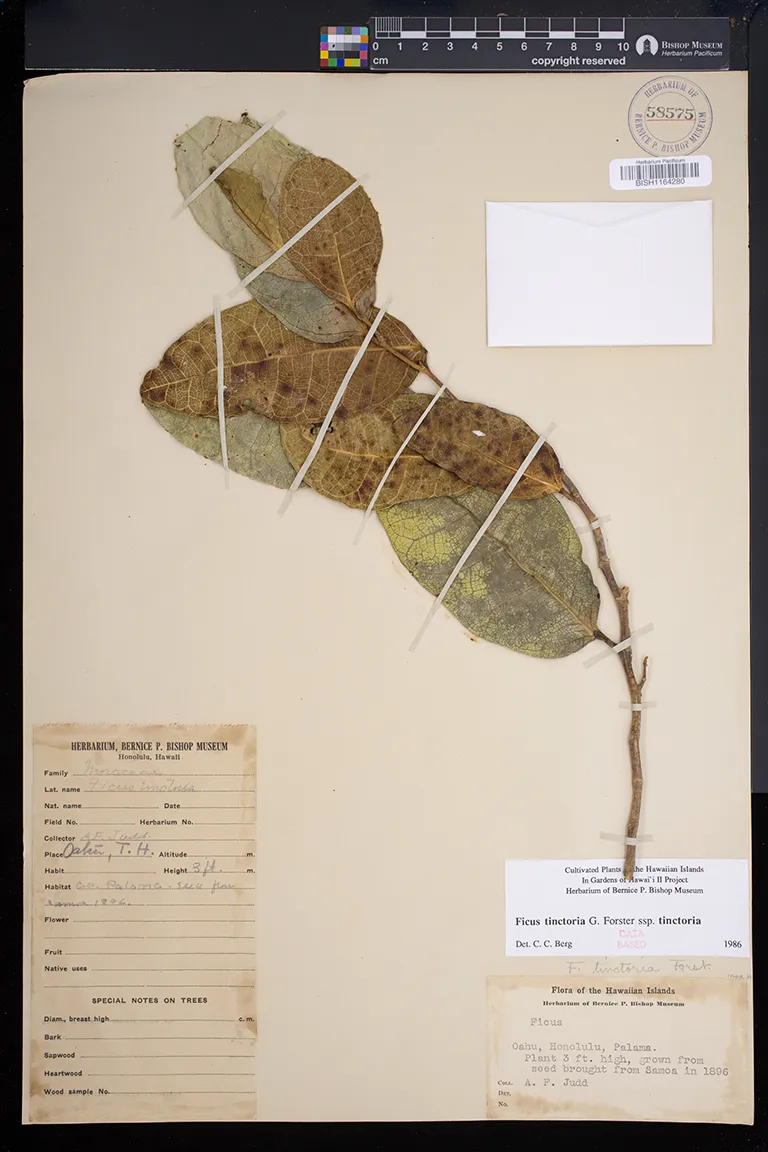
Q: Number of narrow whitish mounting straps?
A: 10